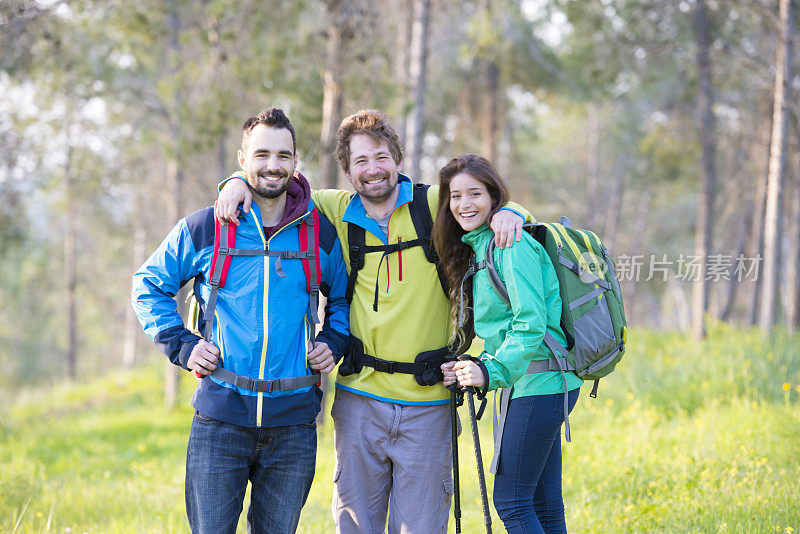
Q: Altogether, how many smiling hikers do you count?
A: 3